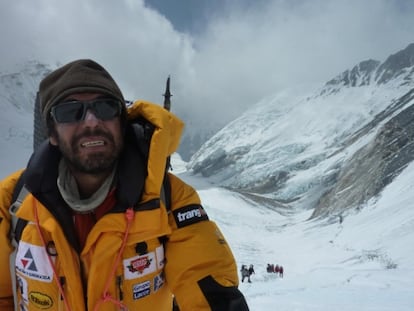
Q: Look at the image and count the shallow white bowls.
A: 0